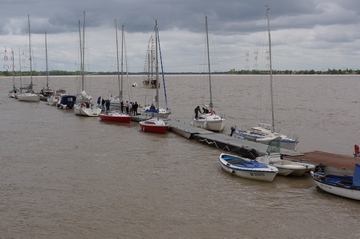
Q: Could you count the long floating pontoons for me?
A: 1